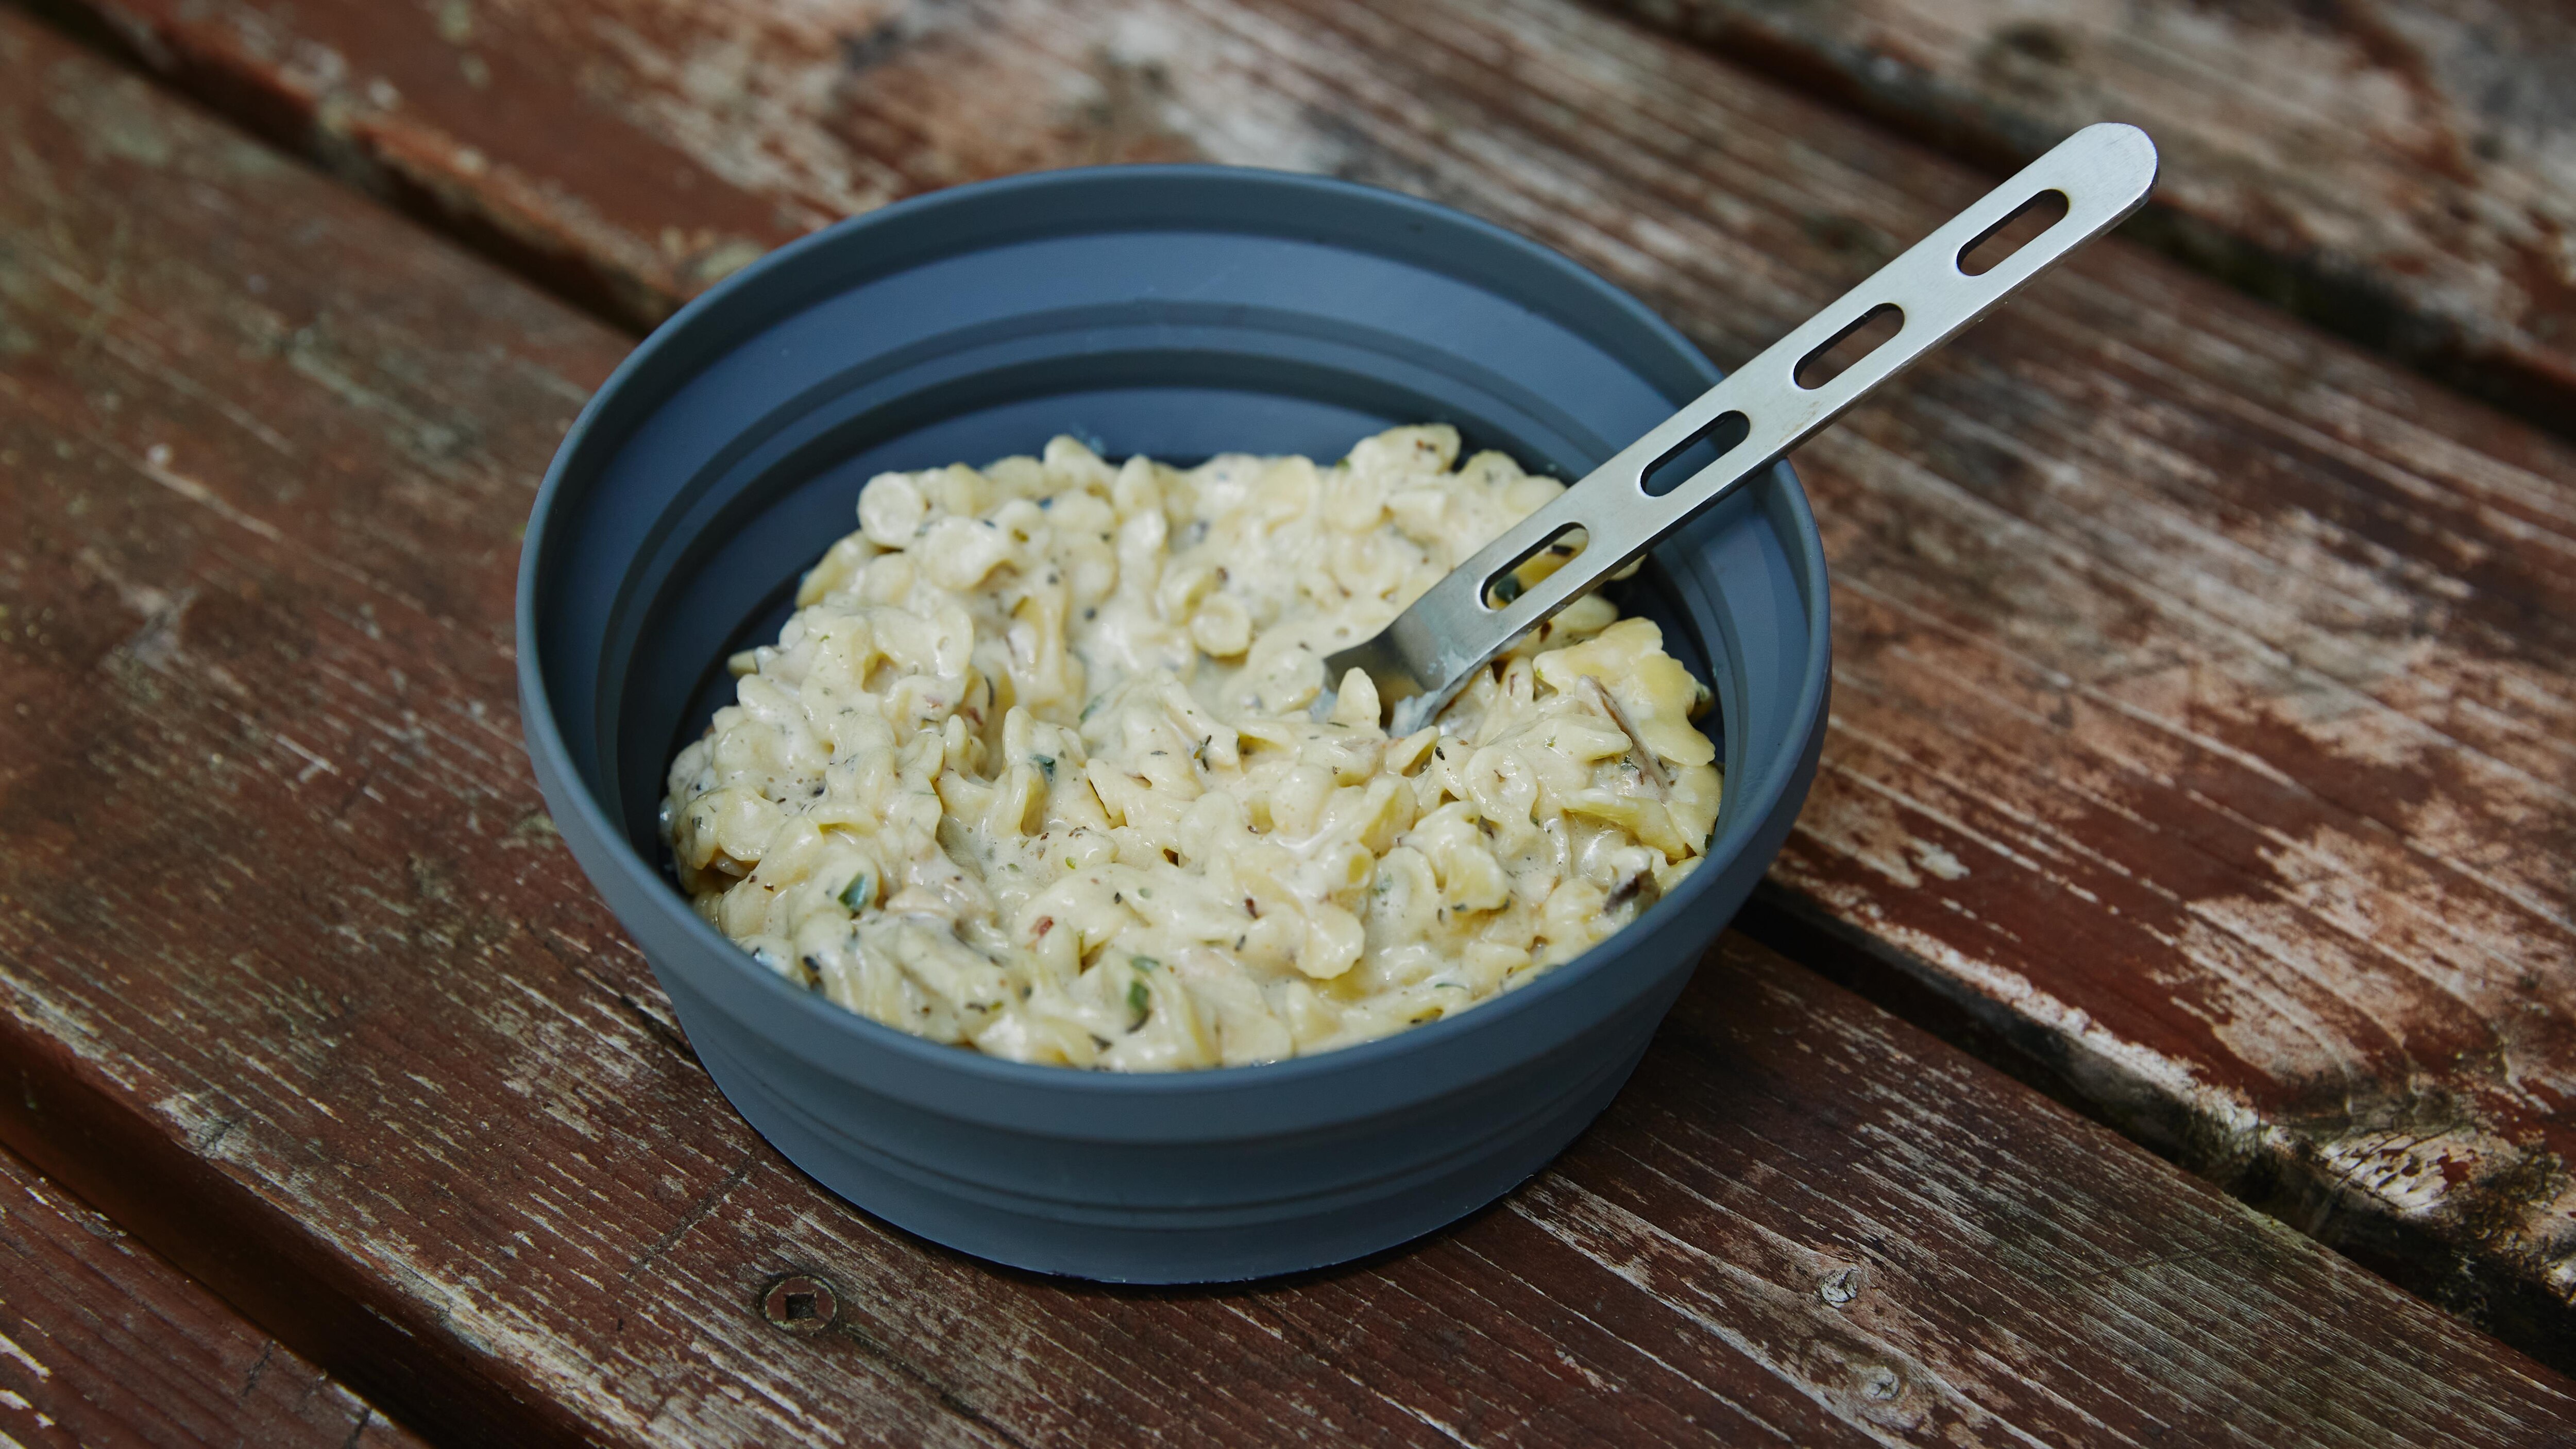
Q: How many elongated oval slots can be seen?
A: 4